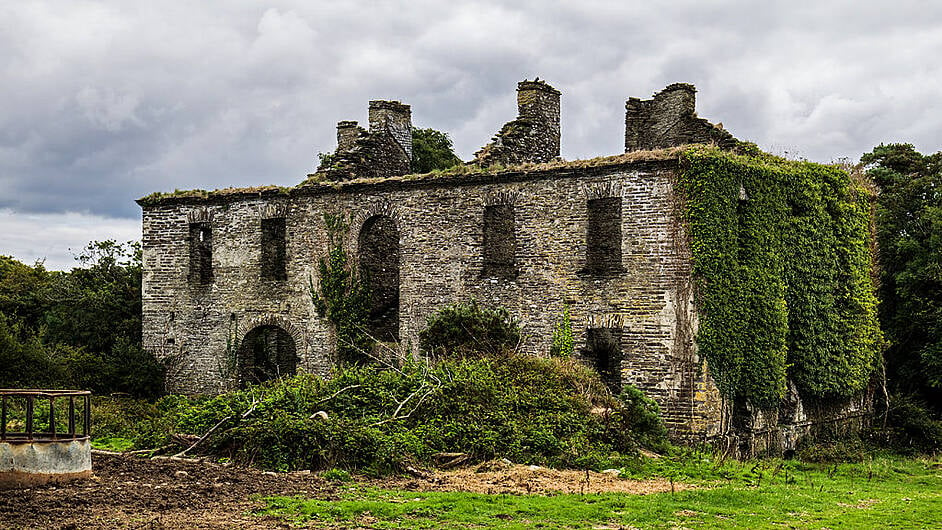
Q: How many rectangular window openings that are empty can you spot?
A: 5